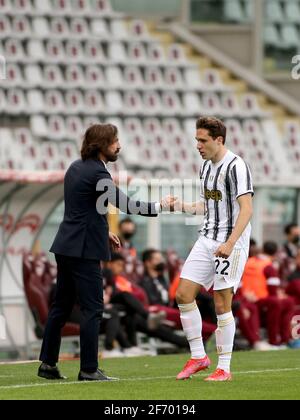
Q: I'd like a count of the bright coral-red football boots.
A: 2